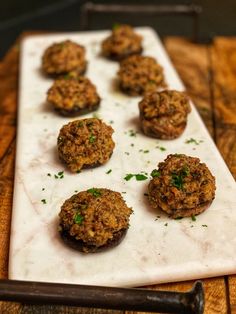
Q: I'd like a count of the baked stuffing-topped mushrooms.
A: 8